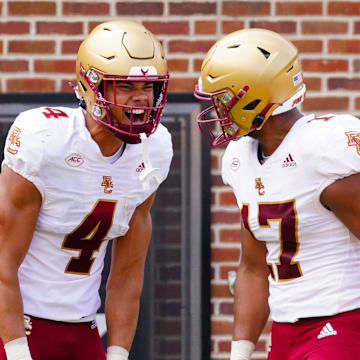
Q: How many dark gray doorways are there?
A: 1